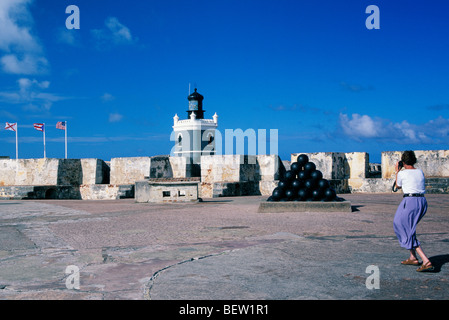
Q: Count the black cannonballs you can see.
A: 15